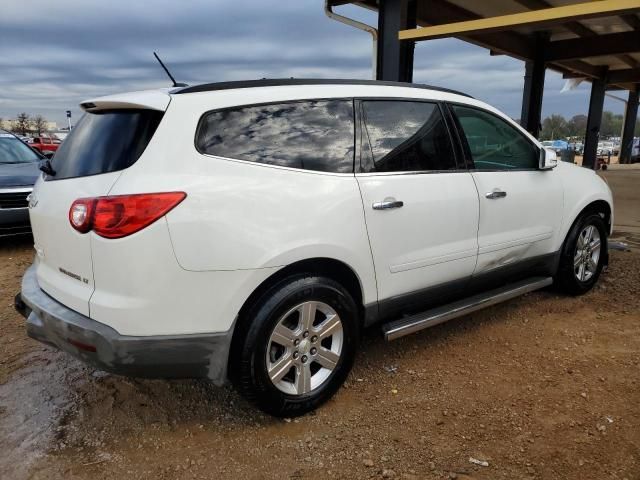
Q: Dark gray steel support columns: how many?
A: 4